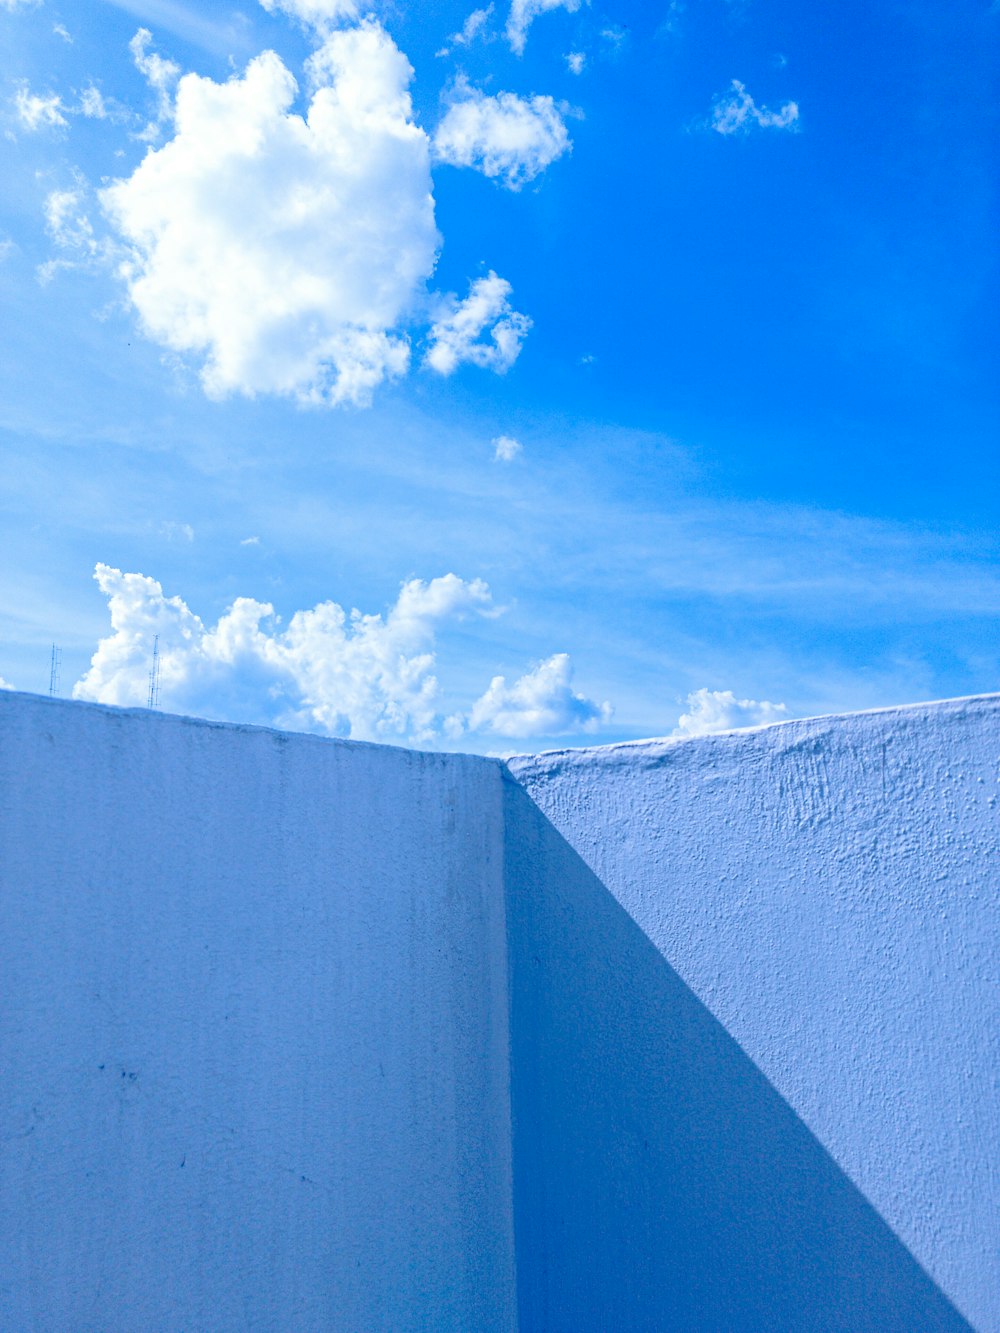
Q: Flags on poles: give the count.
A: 0